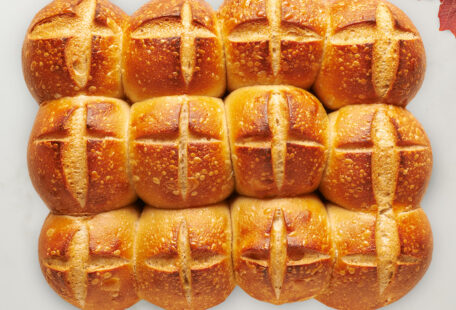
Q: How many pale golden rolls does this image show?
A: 12